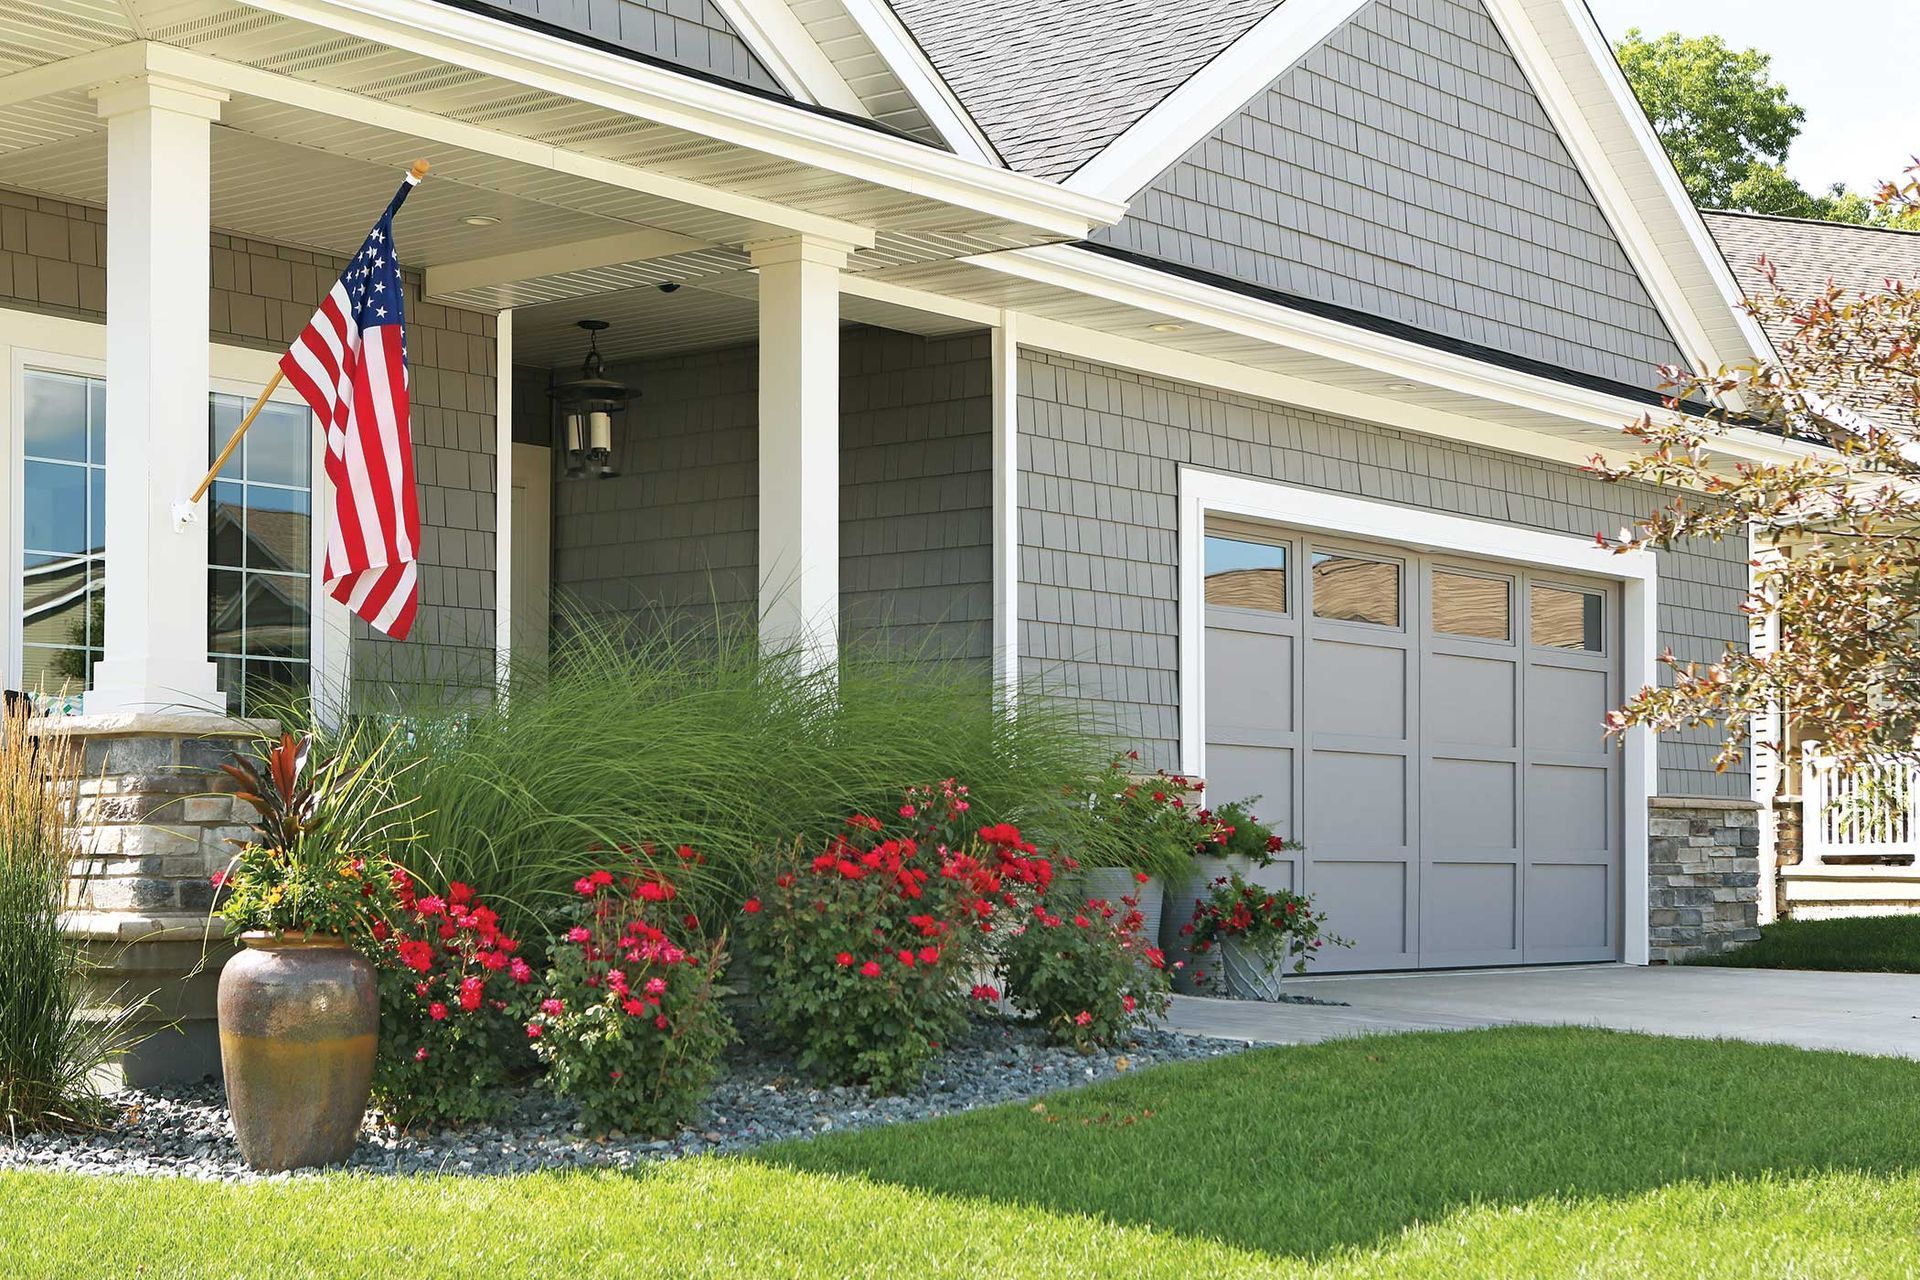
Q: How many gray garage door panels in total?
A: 12